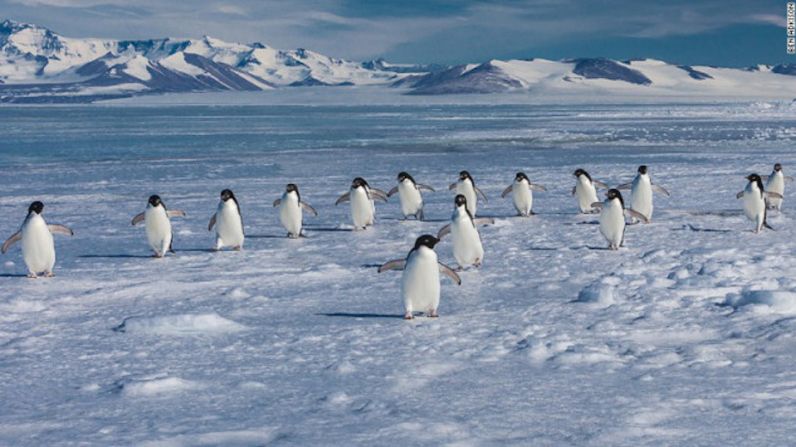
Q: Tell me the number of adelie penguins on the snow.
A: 15